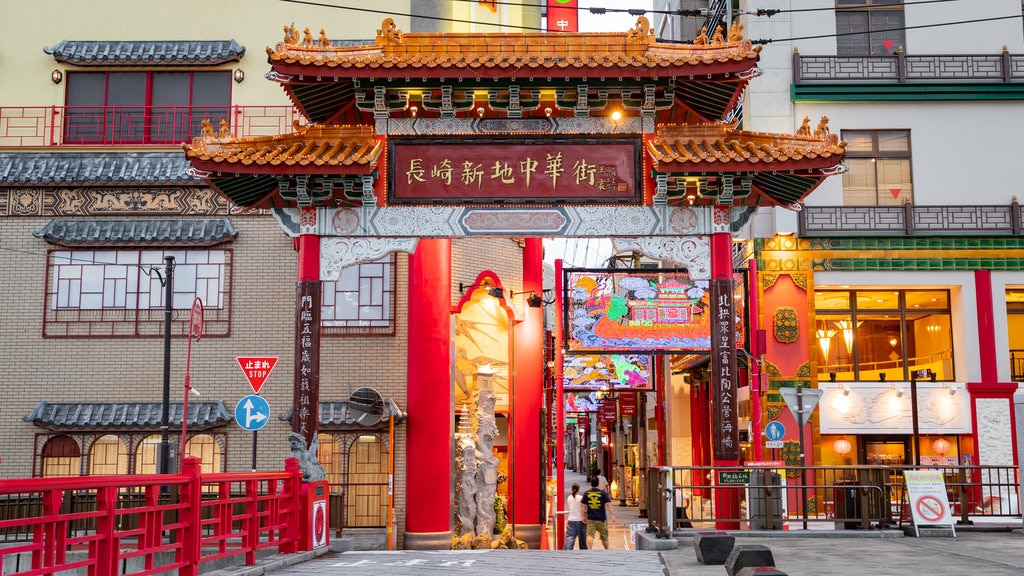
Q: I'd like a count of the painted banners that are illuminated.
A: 3